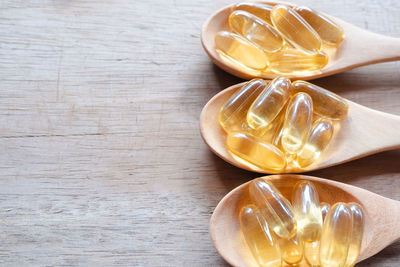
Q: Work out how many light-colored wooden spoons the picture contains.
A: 3